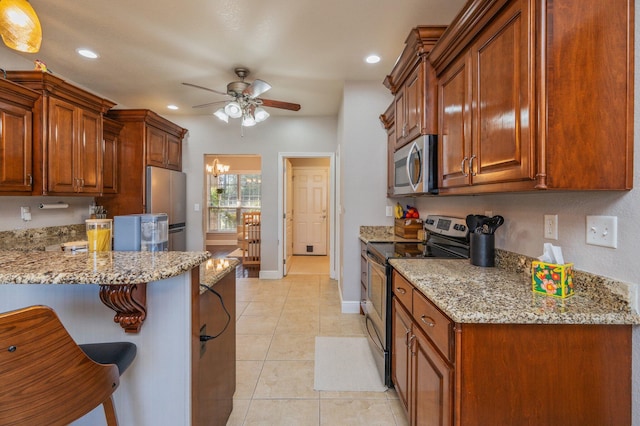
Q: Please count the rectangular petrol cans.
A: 0